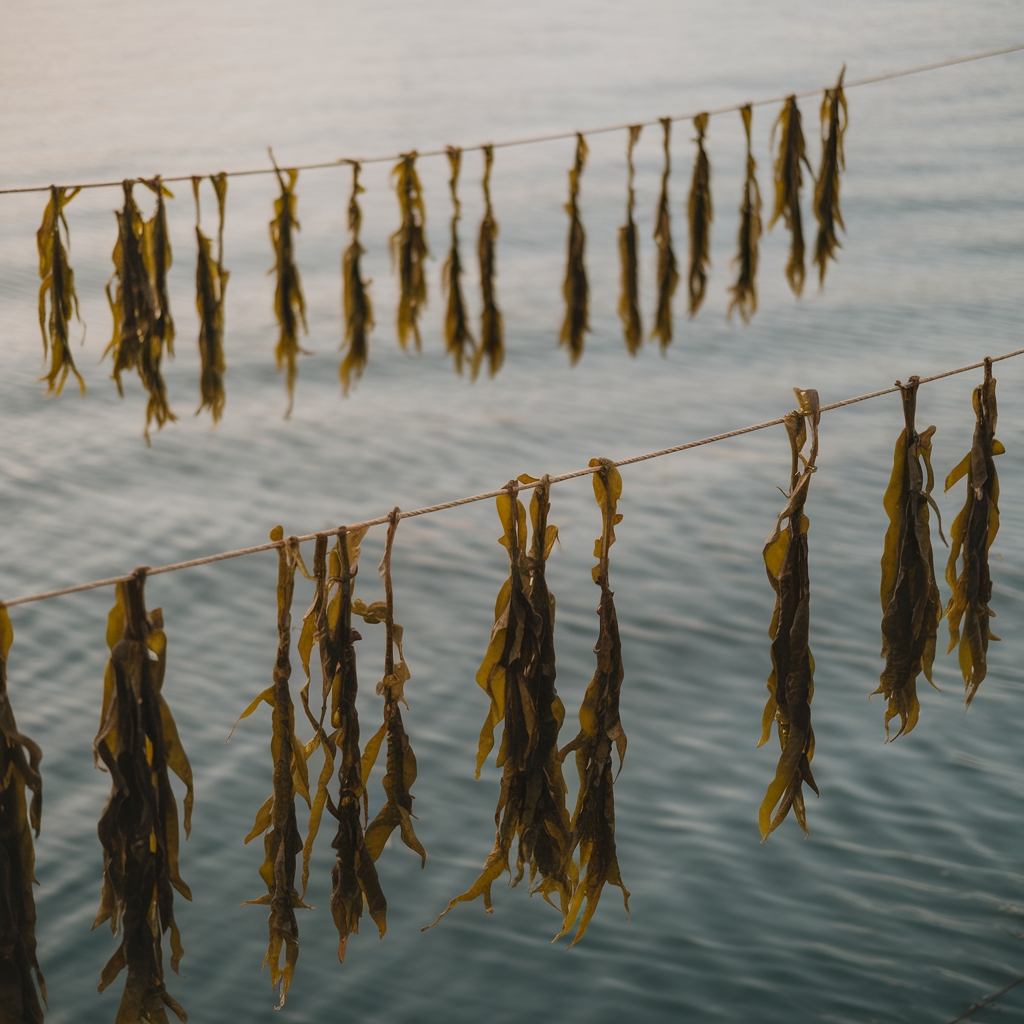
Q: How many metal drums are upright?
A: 0